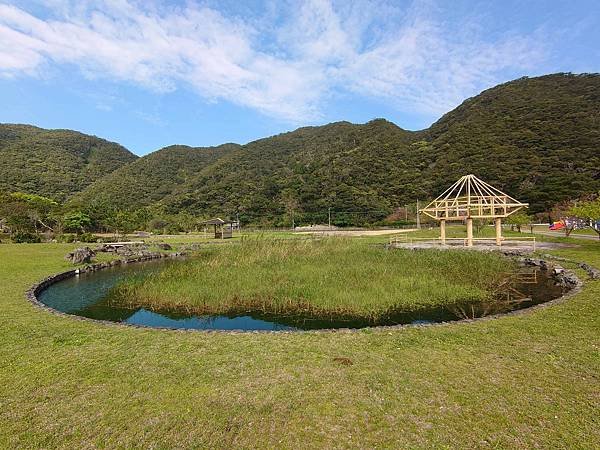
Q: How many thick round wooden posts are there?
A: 3